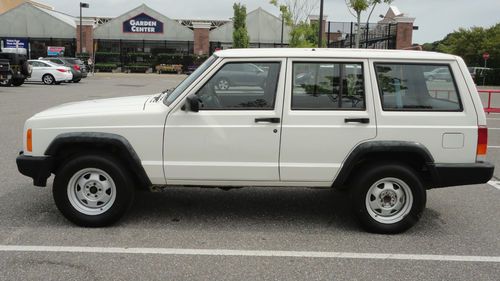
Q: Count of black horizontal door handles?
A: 2